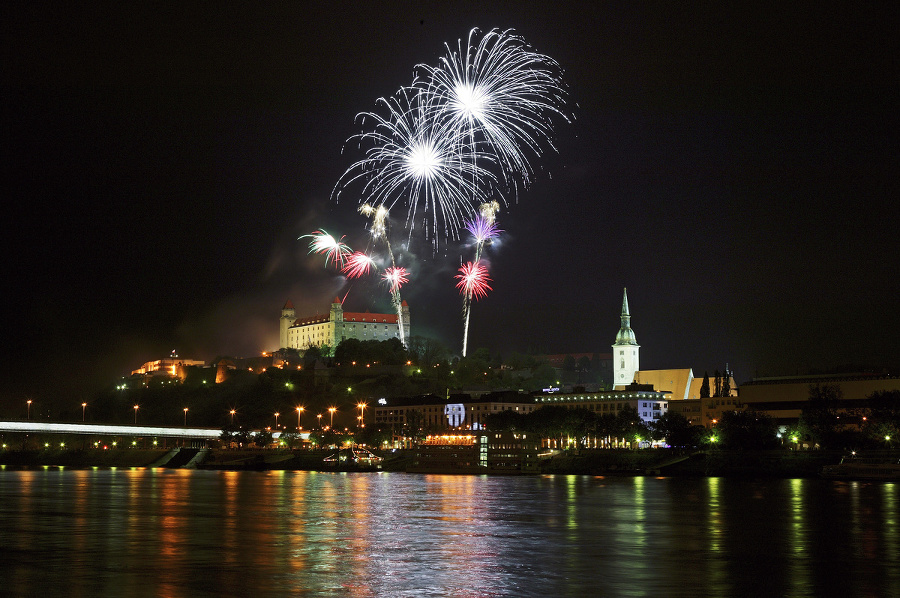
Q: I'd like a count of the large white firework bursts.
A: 2